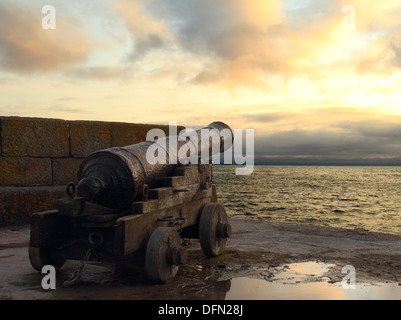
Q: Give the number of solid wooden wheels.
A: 3